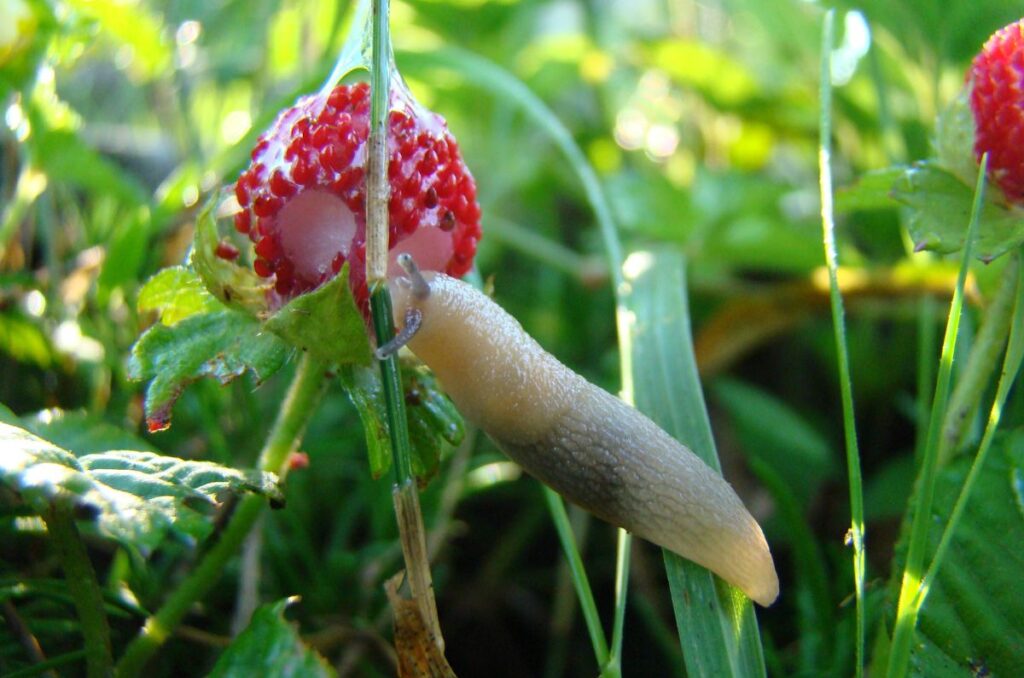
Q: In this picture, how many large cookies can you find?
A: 0